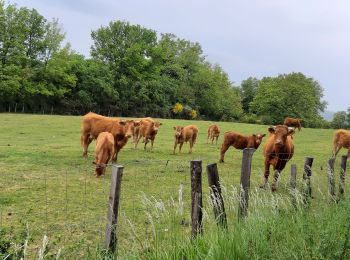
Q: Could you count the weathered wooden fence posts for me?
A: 8